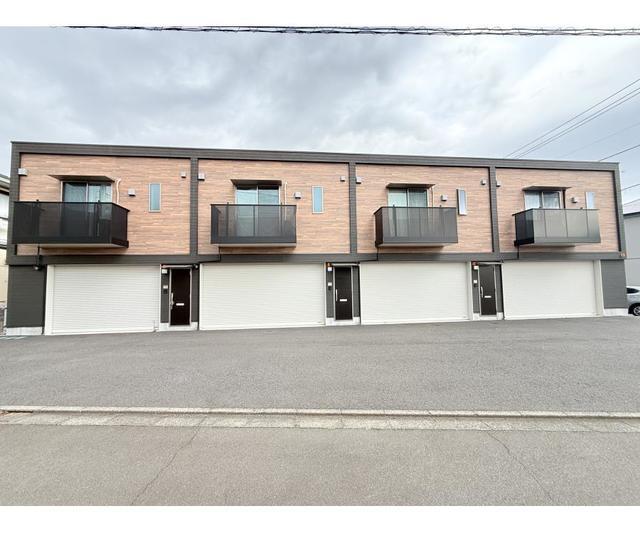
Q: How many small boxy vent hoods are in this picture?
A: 11